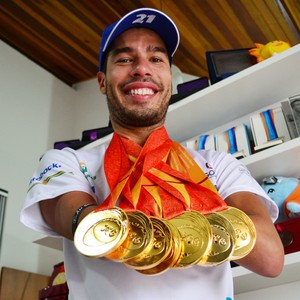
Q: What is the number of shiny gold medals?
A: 7